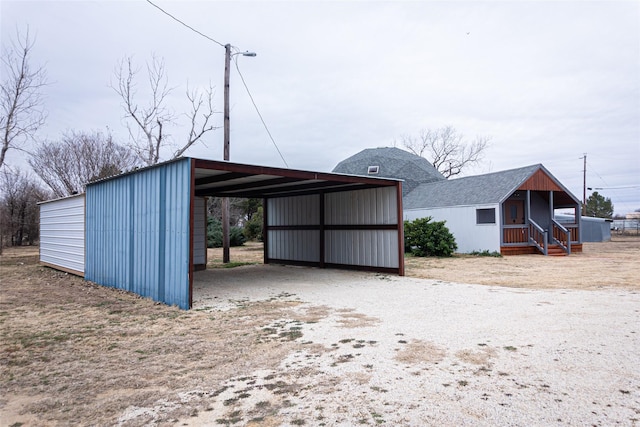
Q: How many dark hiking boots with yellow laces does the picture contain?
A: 0